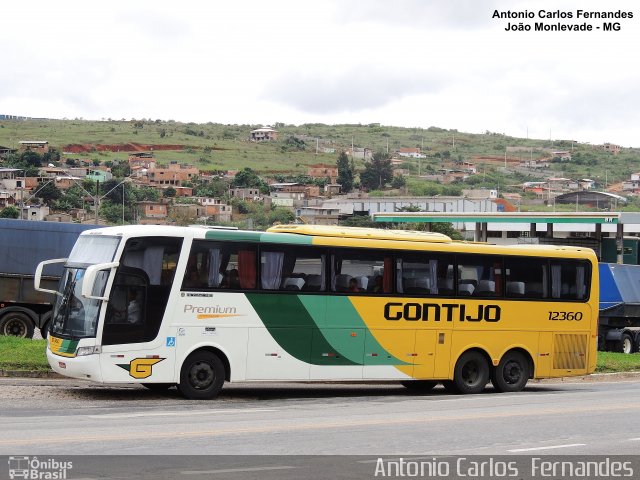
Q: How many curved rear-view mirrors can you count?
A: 2